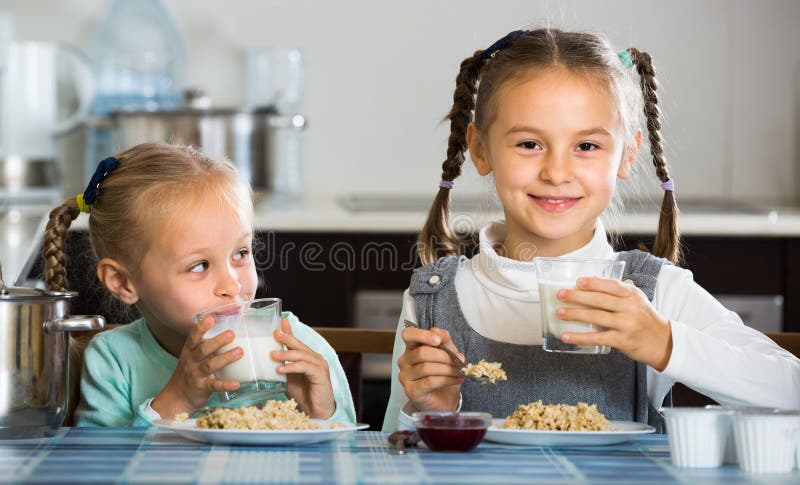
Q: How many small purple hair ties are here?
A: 2